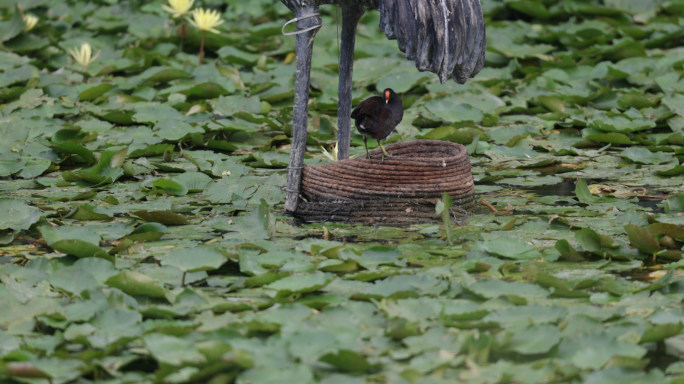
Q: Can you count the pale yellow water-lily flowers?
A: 5